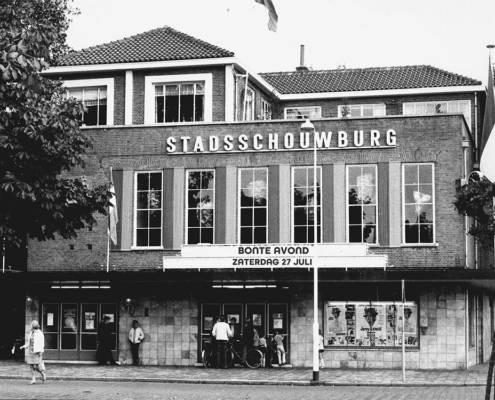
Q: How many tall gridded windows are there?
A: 6